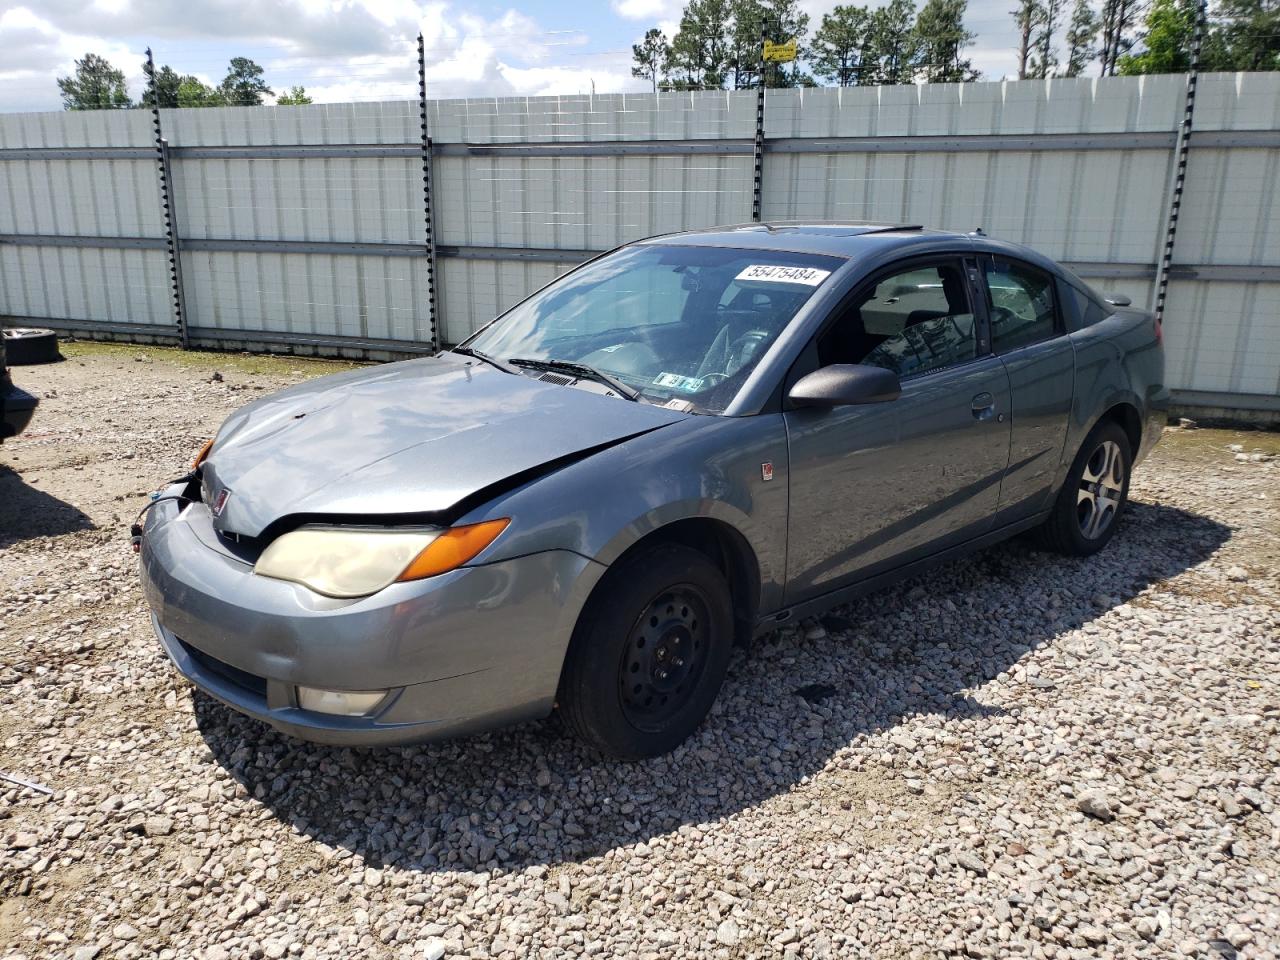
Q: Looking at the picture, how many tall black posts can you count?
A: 4